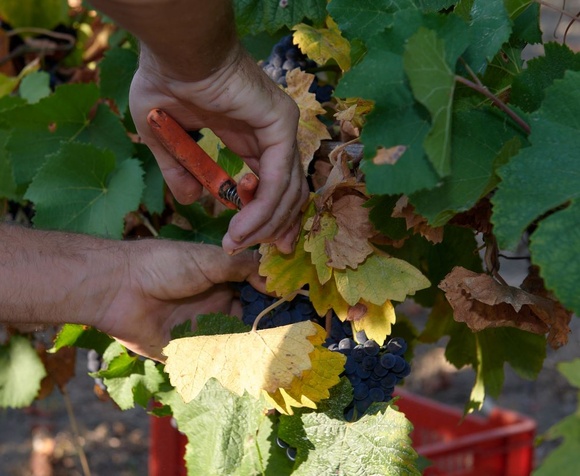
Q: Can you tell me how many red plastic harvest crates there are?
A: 1